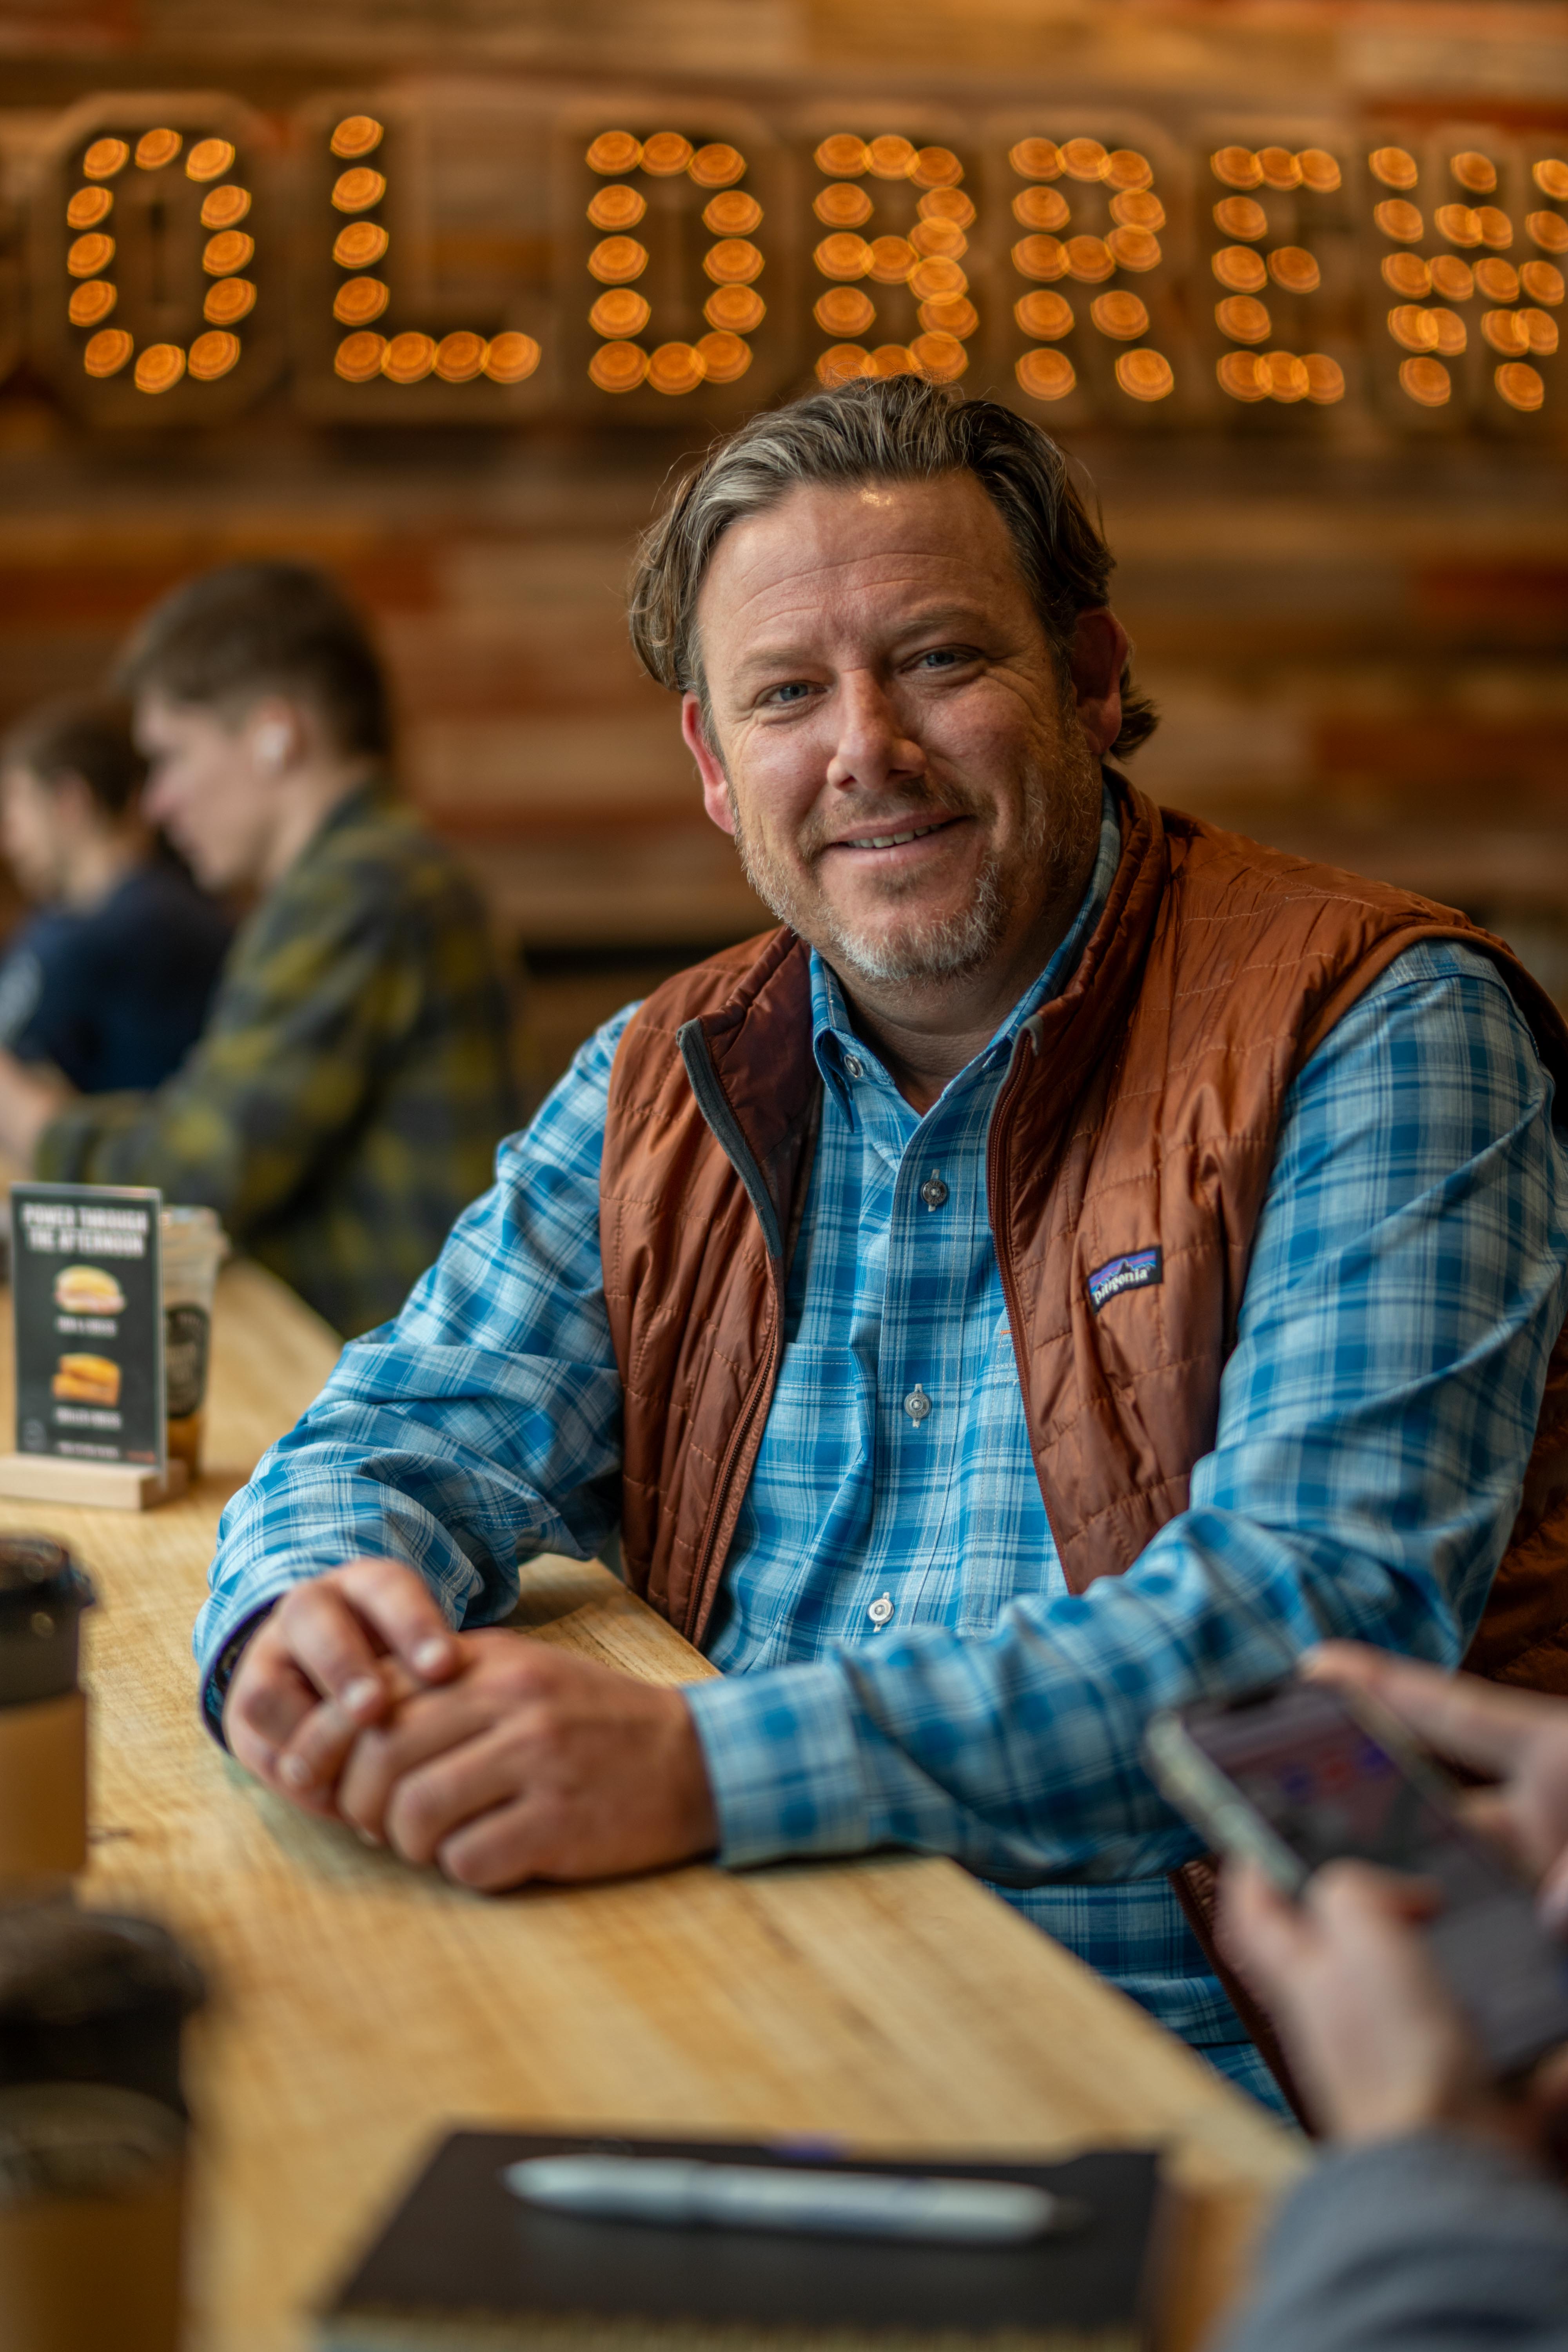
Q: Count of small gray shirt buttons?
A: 4